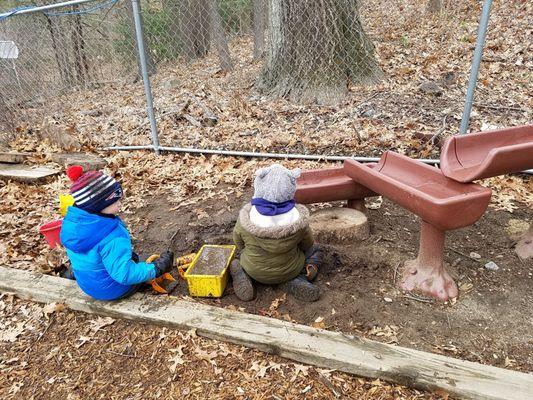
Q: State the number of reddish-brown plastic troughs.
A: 3